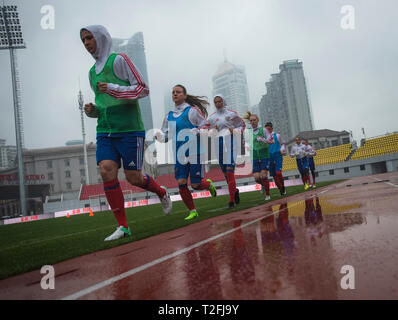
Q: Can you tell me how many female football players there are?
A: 7